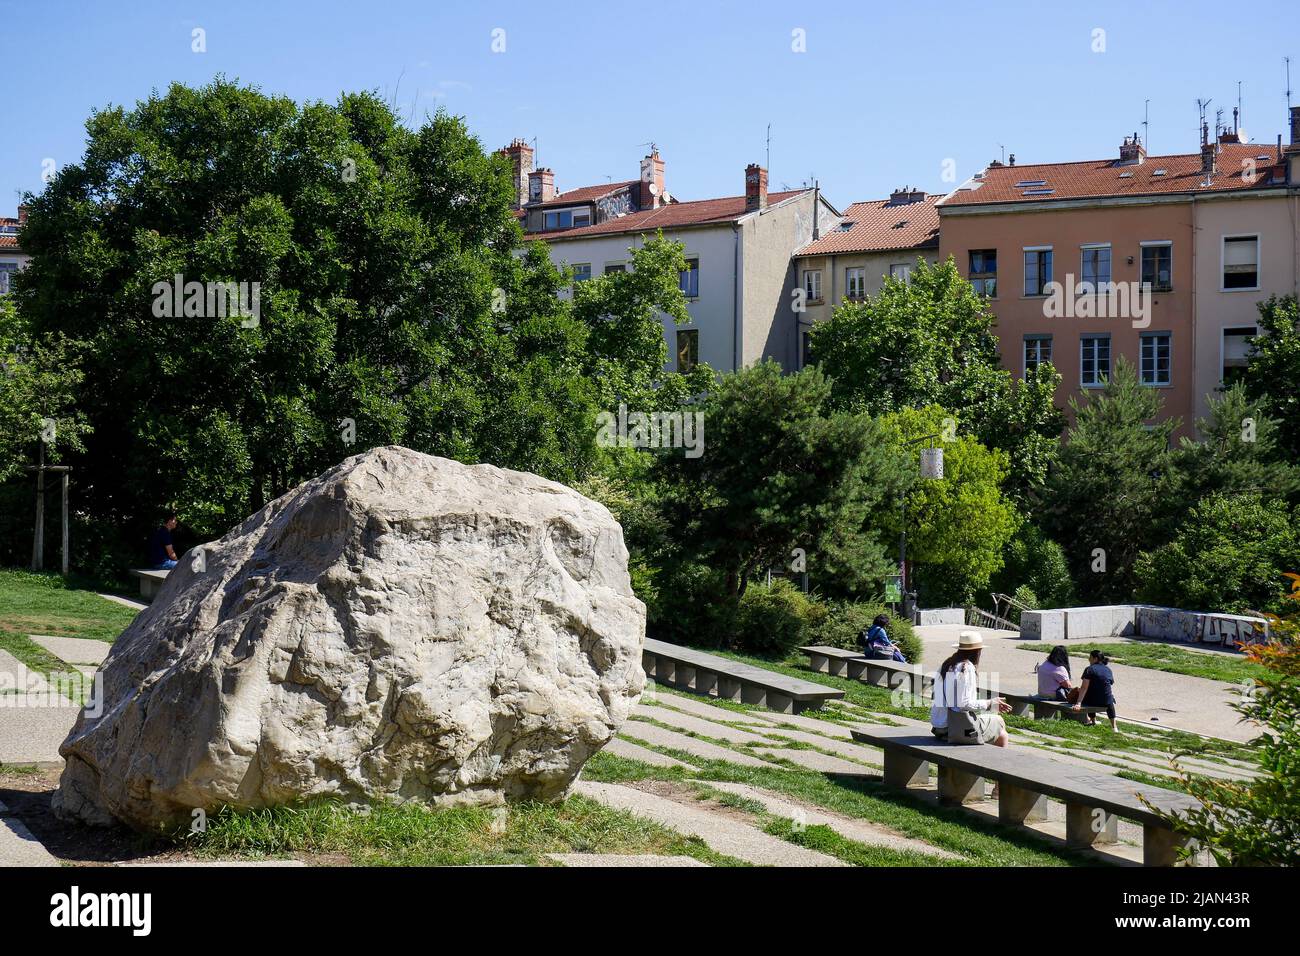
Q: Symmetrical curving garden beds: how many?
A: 0